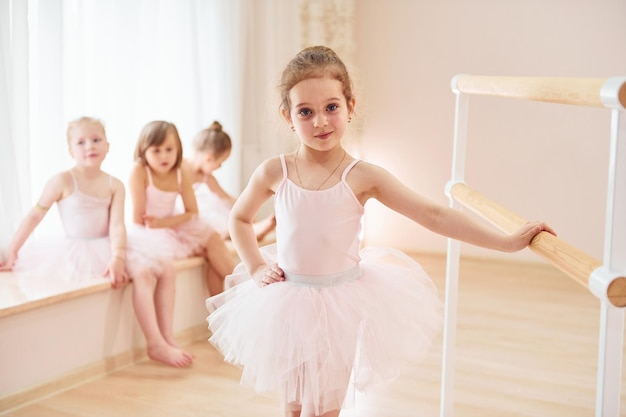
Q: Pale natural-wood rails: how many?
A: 2